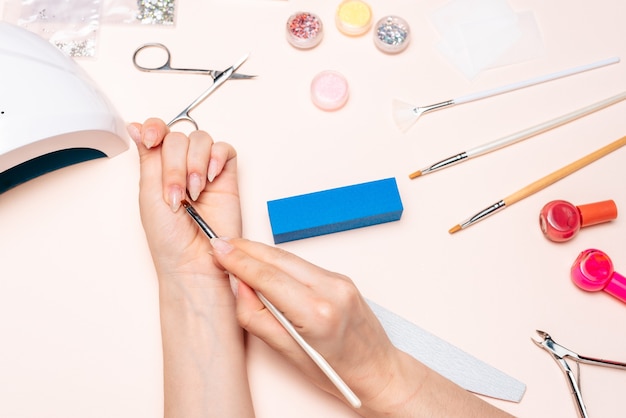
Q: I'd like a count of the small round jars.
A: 4